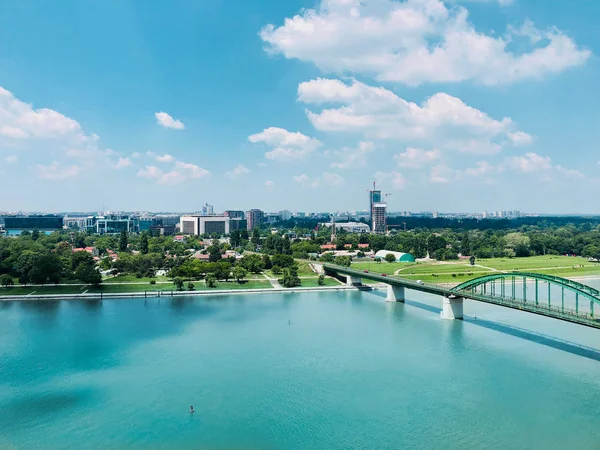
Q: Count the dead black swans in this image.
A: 0